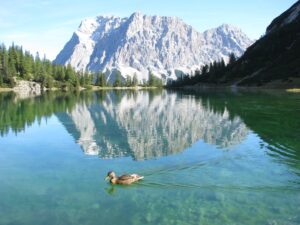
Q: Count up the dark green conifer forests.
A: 2